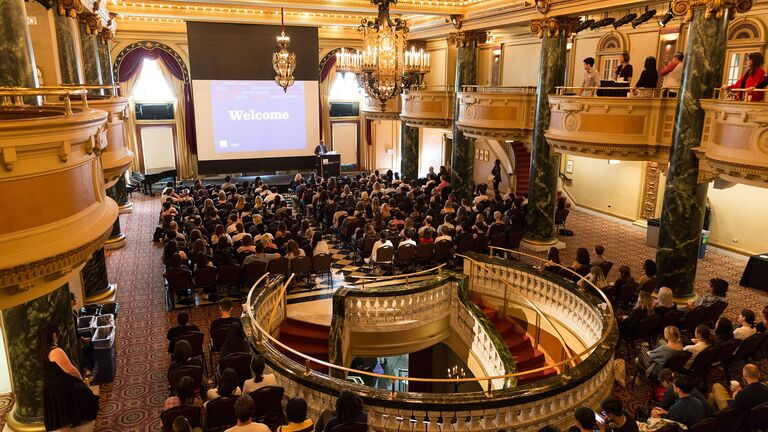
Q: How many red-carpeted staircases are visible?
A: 3